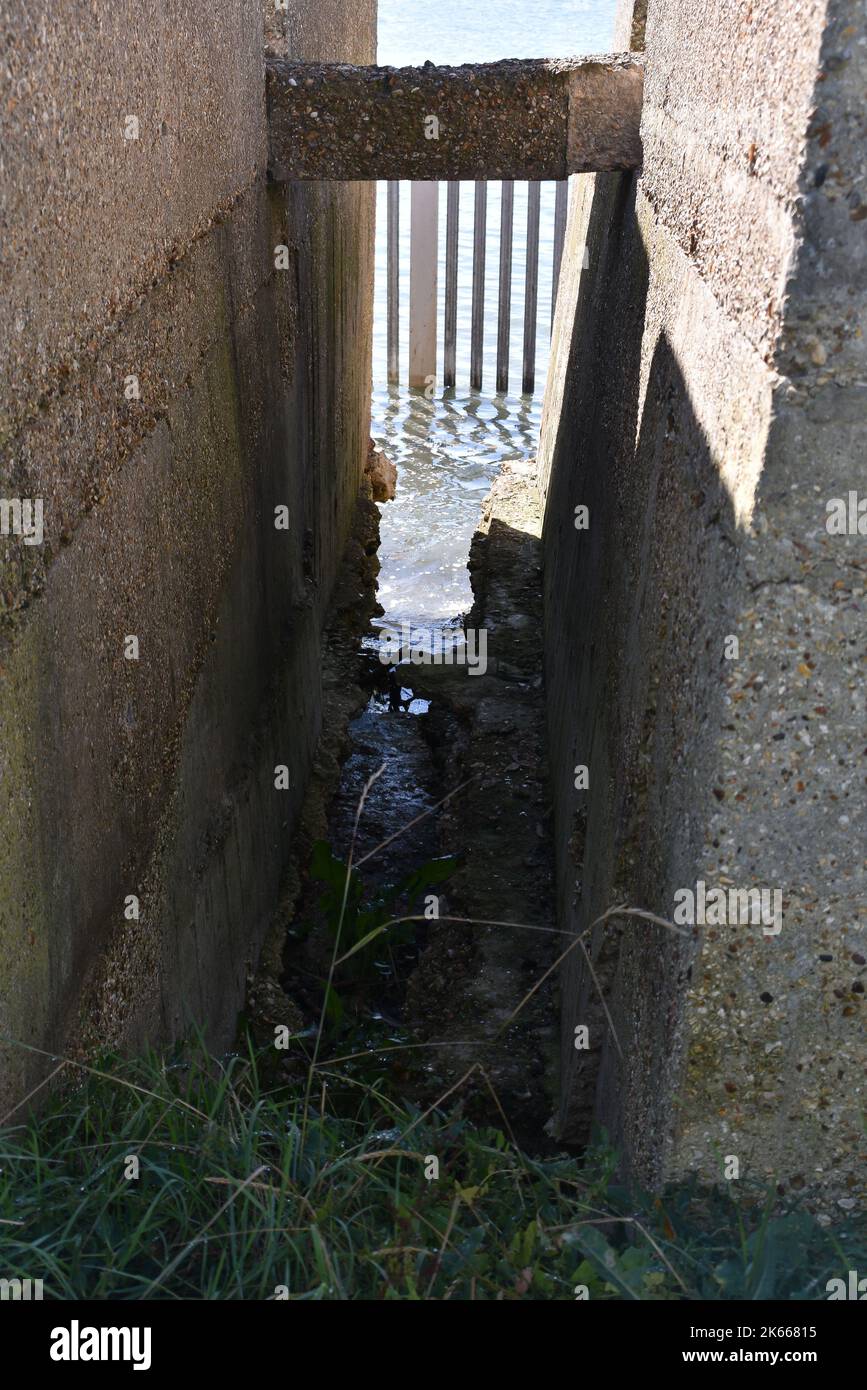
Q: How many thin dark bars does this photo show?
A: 6